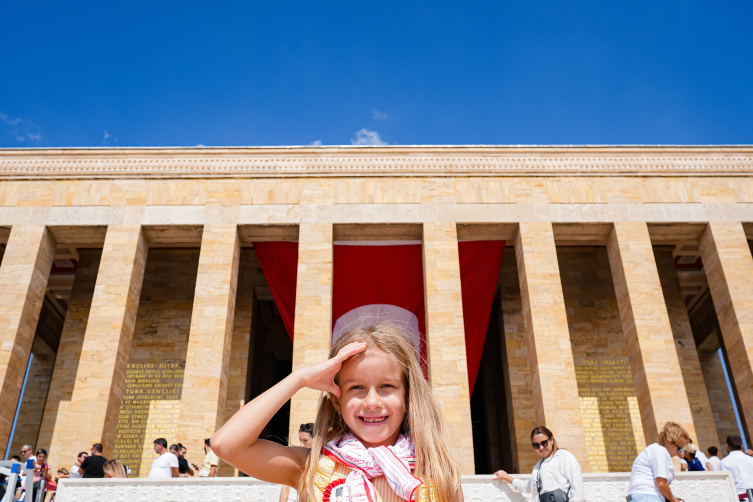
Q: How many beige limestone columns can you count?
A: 8